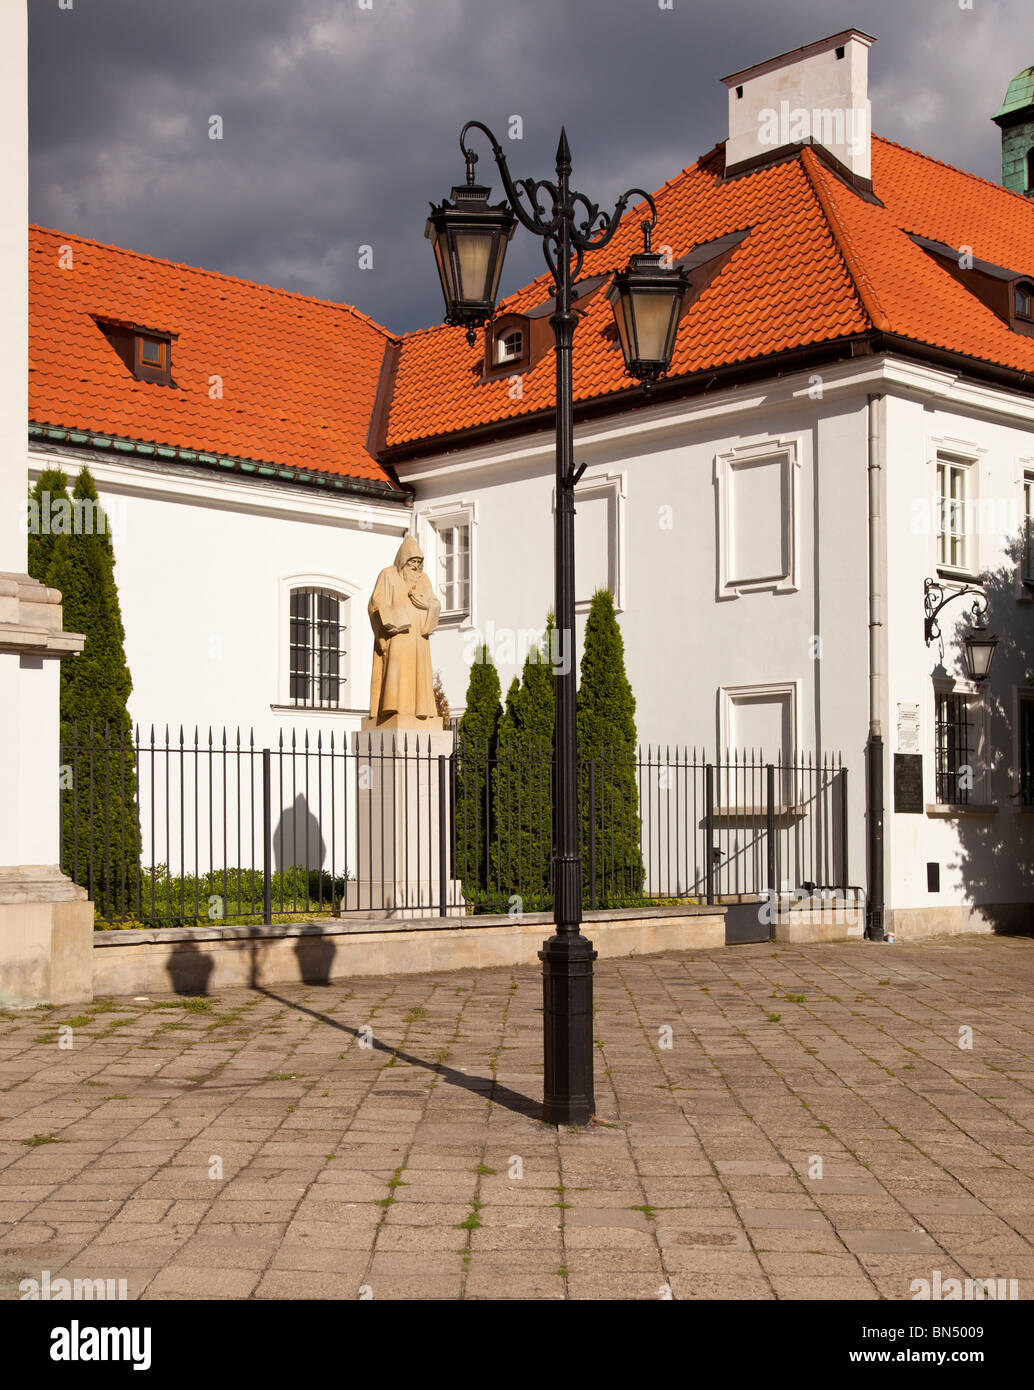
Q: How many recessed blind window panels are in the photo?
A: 3